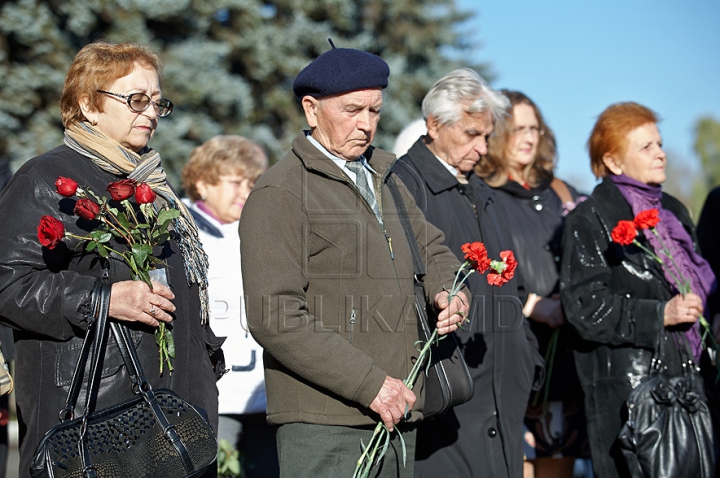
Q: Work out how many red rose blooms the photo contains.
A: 5